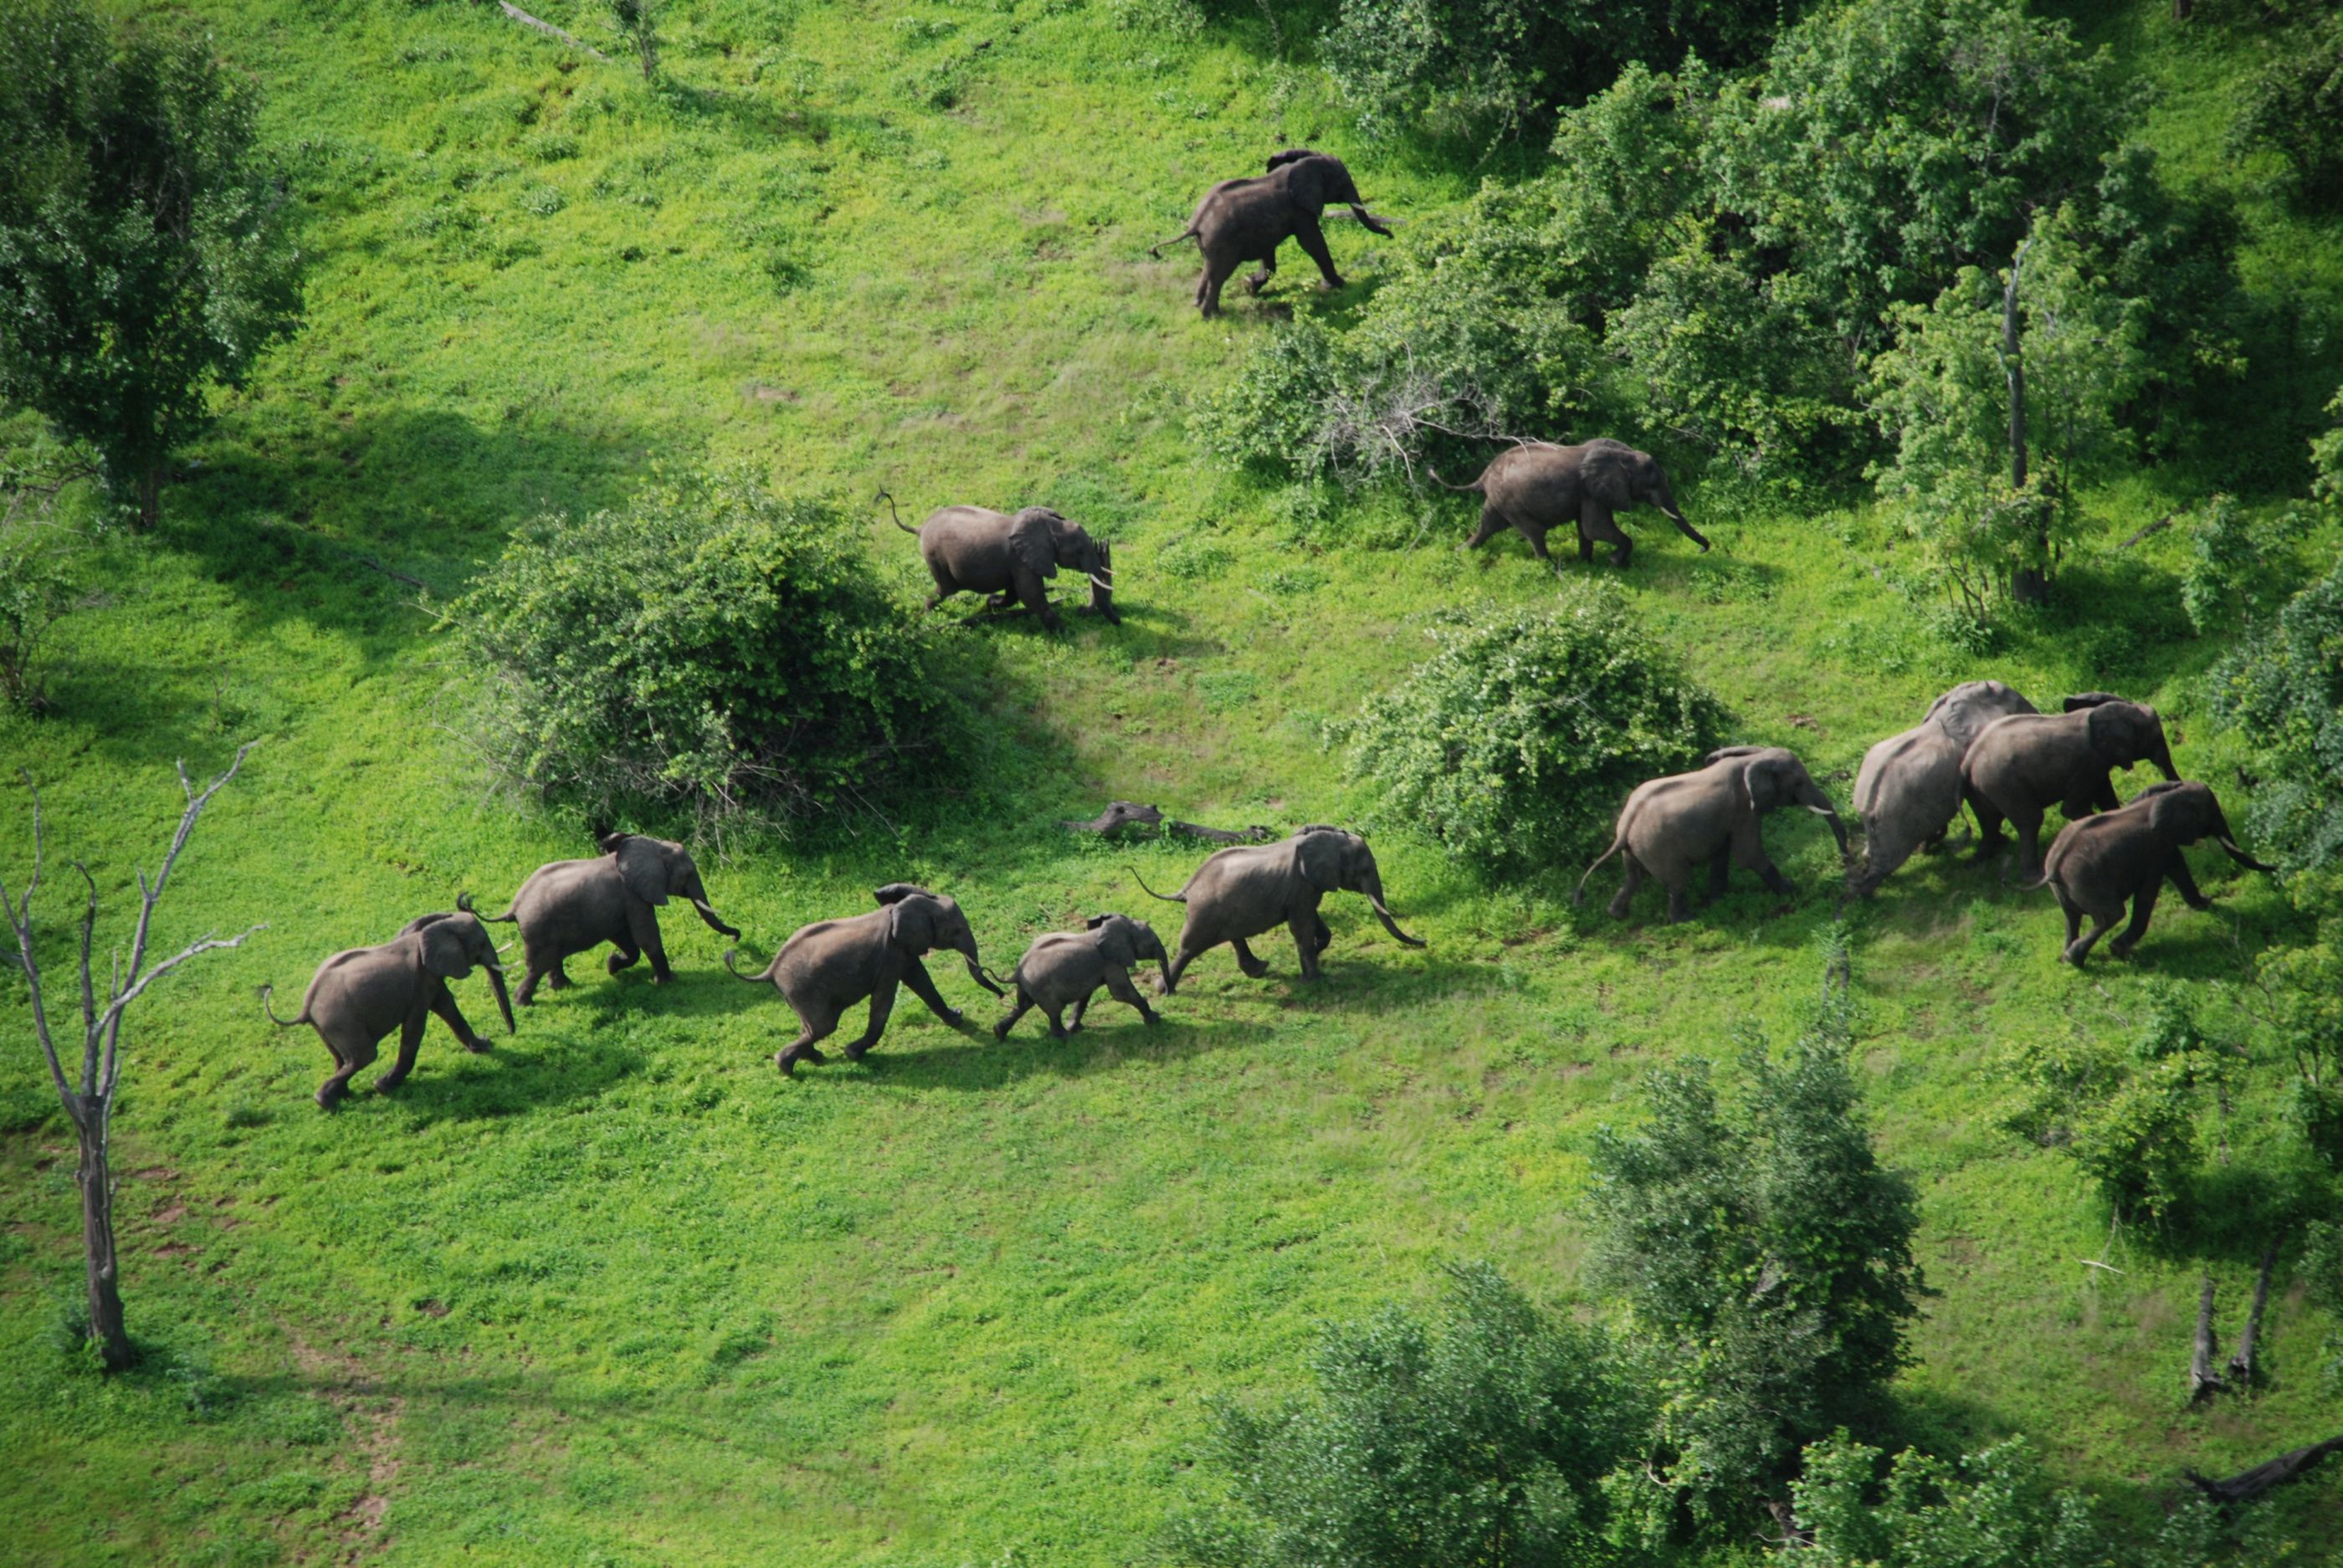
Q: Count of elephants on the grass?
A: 12